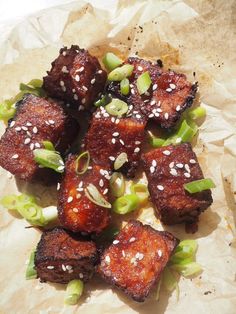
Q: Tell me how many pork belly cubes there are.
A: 8